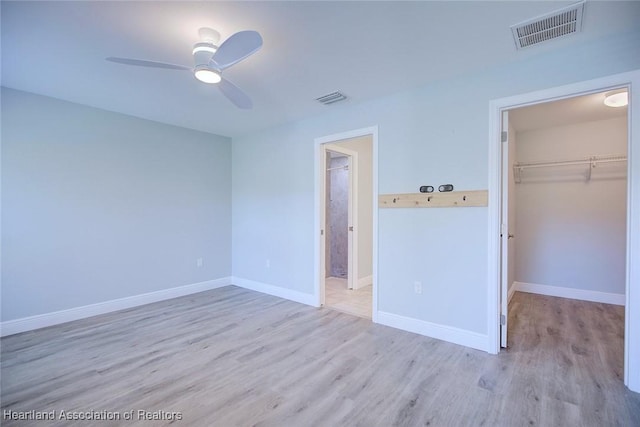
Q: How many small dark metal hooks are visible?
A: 3